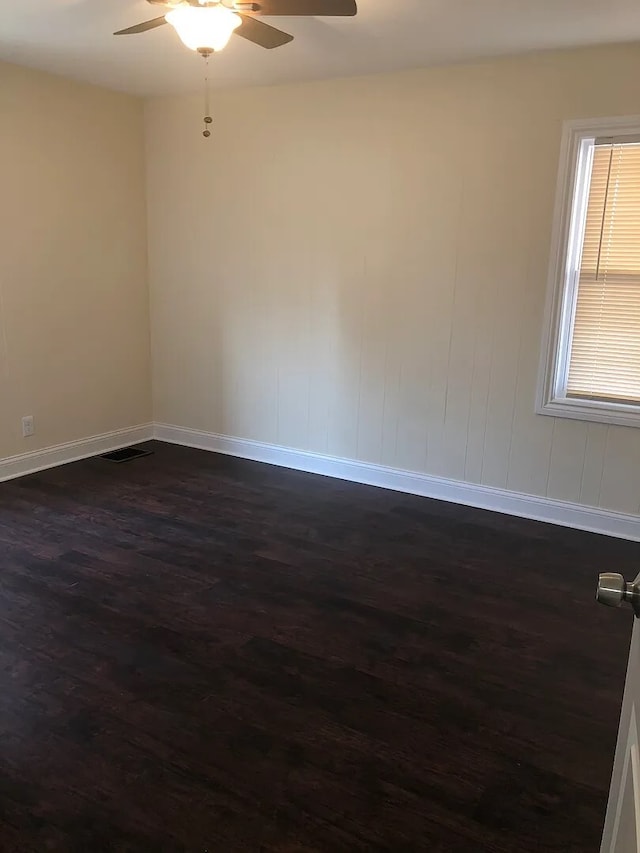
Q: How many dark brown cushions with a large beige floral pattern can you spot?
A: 0